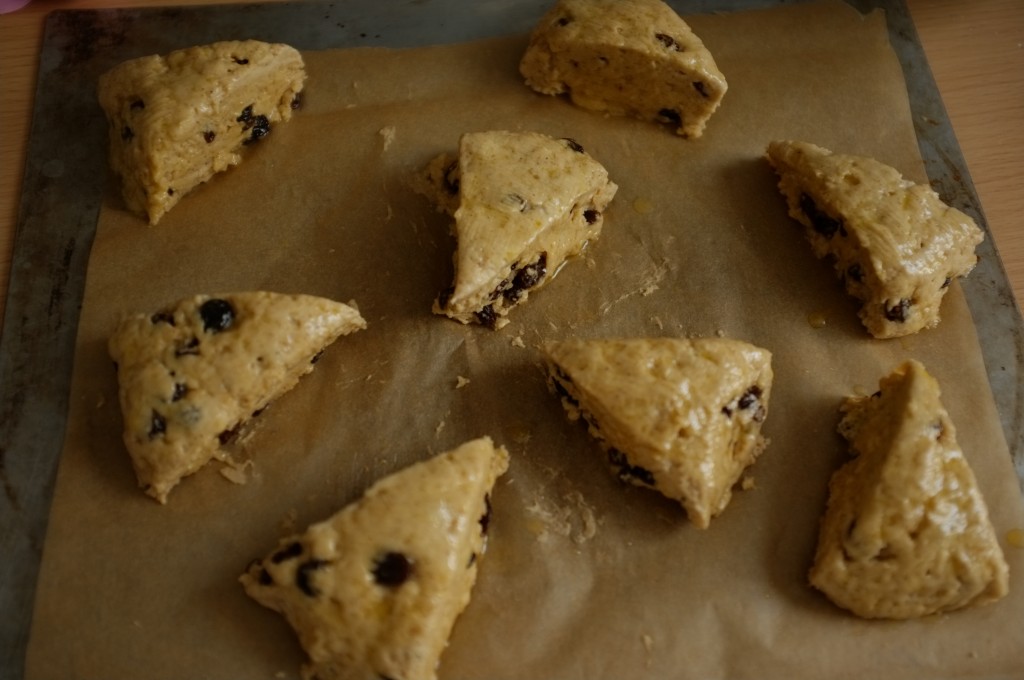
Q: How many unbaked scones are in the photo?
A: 8